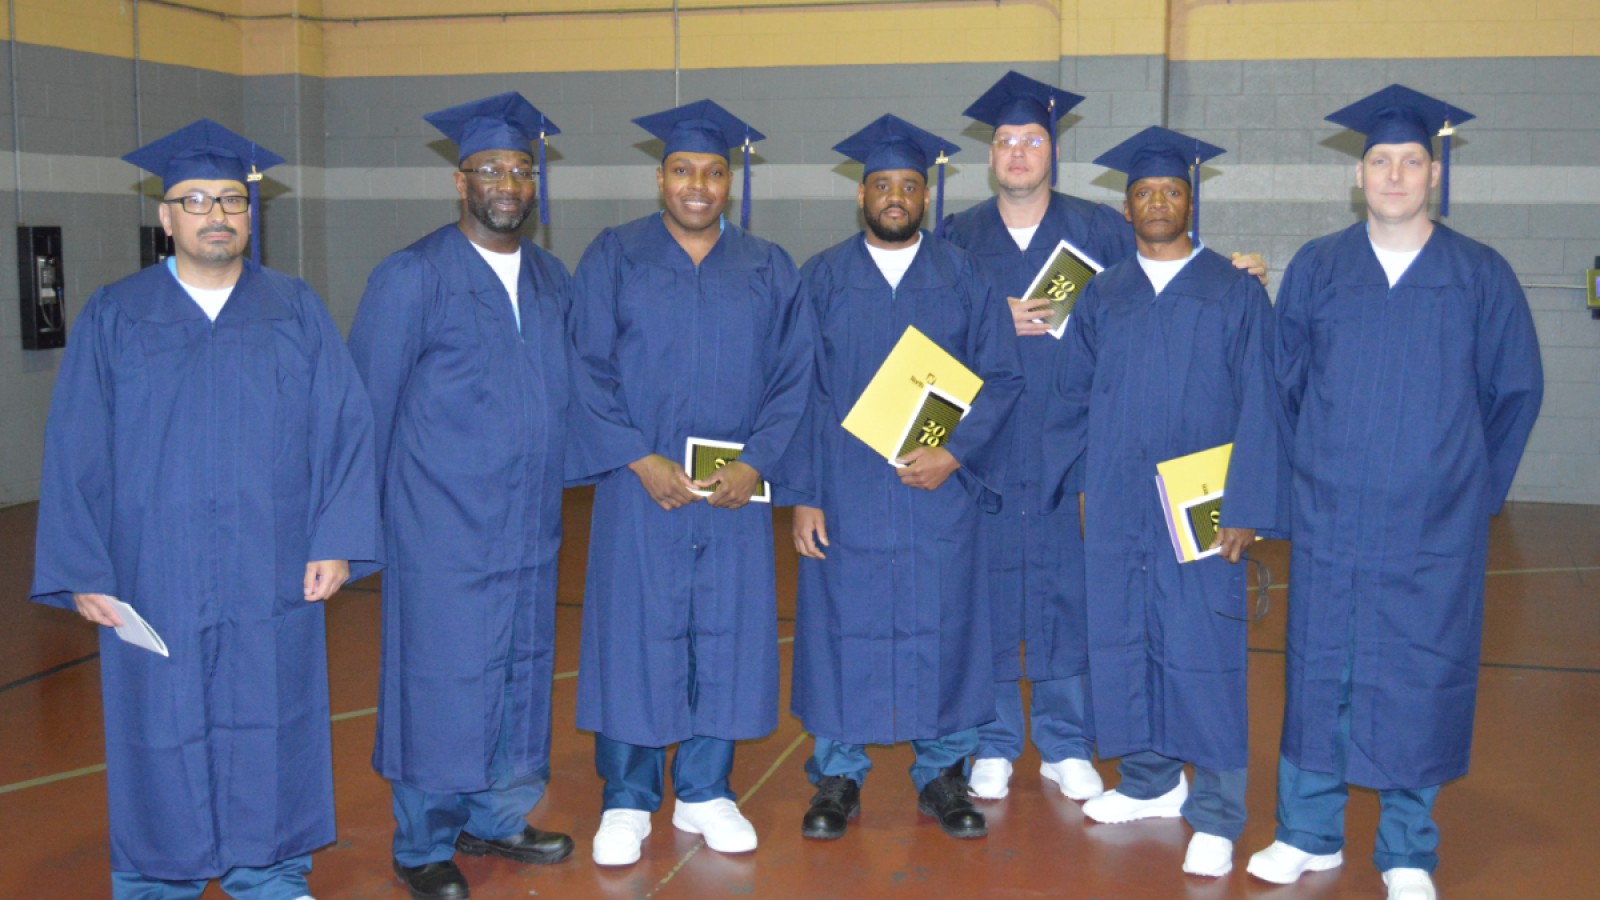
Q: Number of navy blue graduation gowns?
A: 7